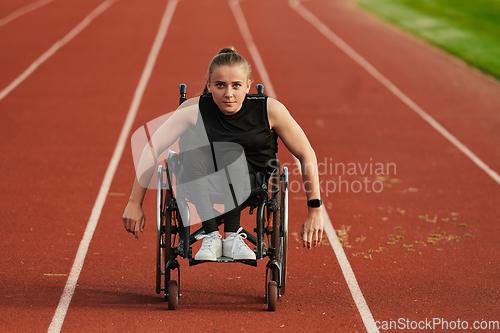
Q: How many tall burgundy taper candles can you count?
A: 0